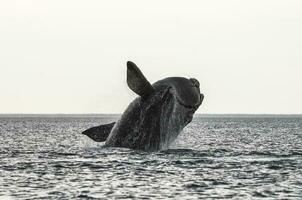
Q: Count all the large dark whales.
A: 1